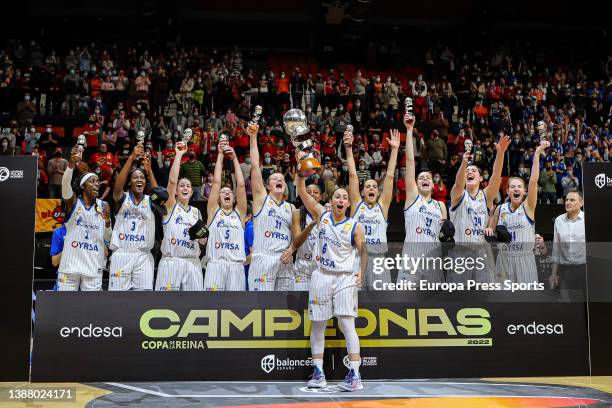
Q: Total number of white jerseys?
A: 11